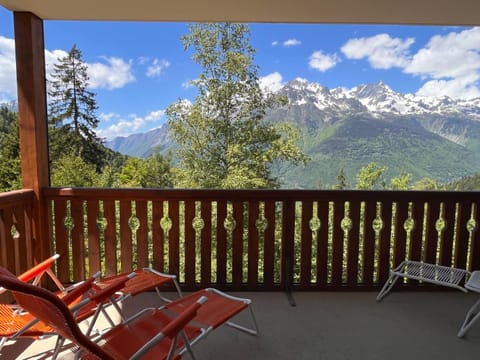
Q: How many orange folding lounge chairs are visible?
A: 2